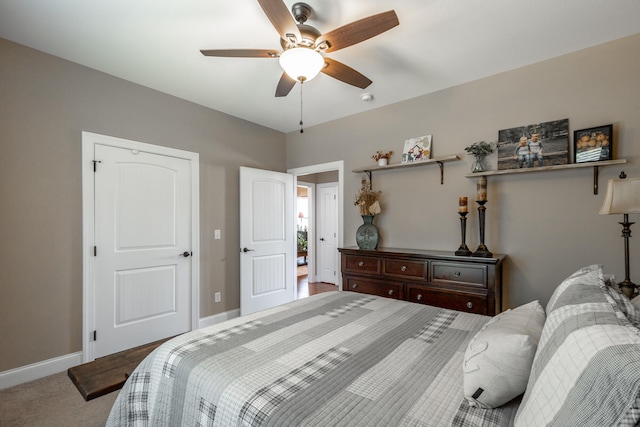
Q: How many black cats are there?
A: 0